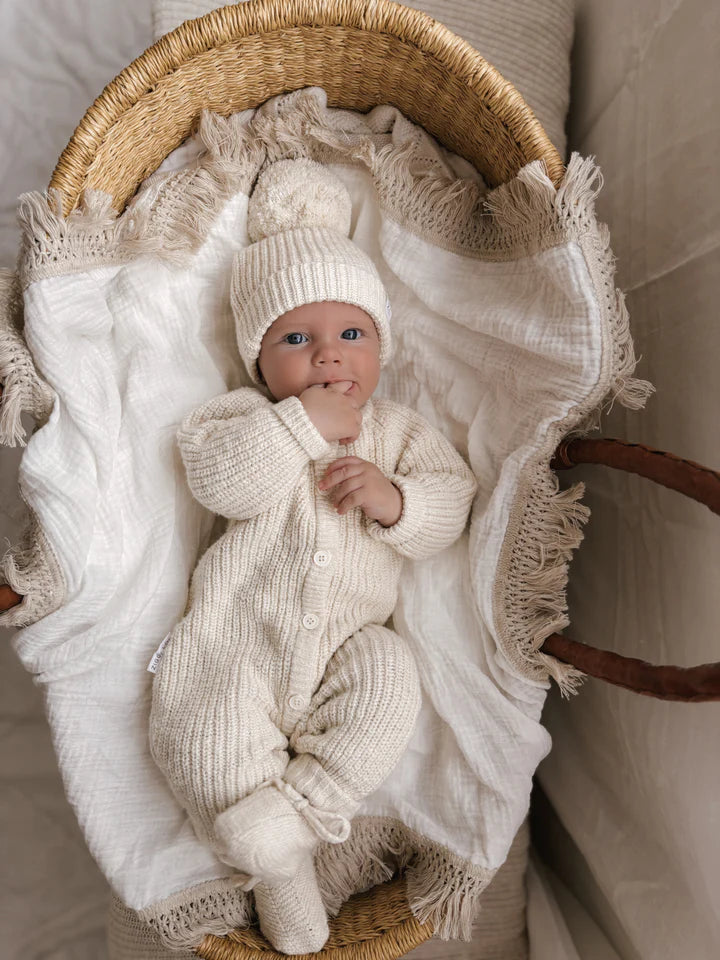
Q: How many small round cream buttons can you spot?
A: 3